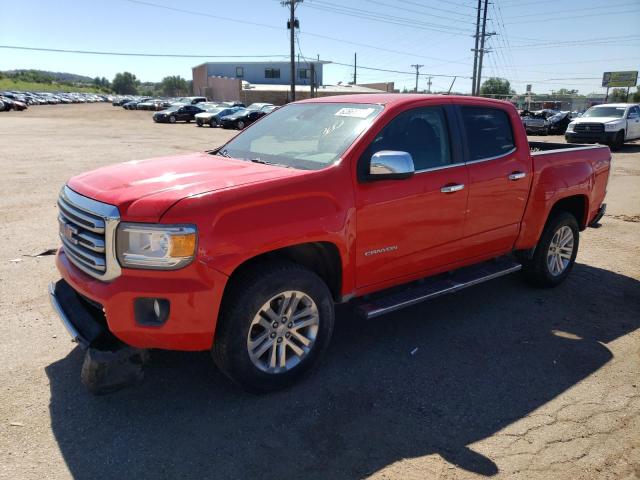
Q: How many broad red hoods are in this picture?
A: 1